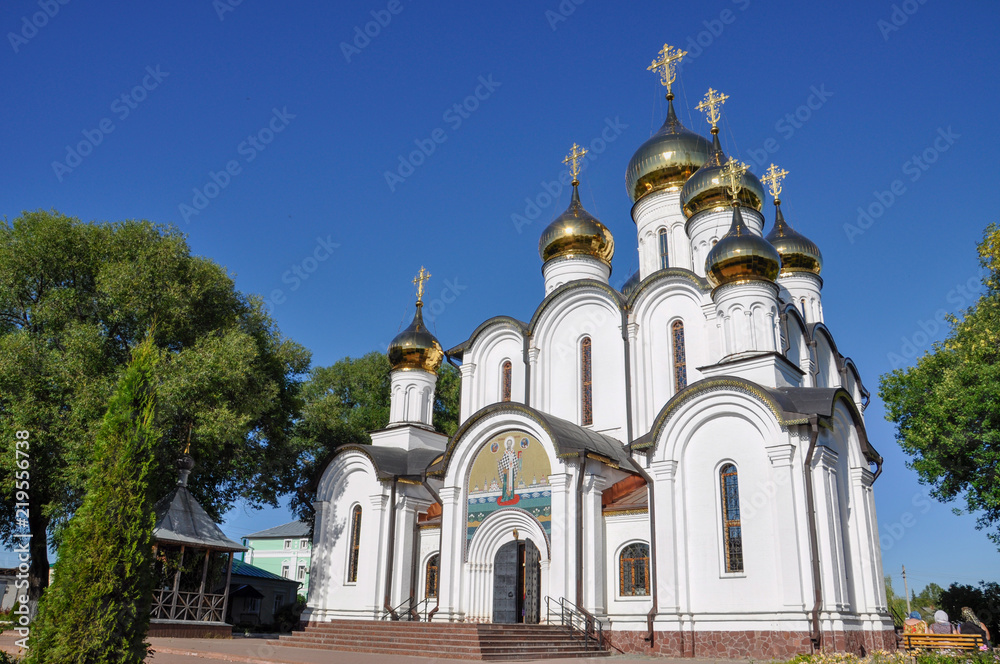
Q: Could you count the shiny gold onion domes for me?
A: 6